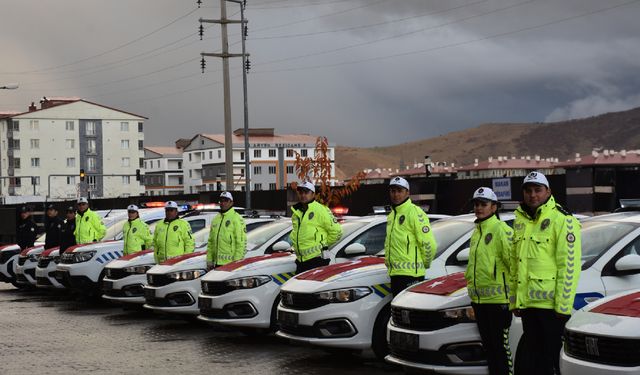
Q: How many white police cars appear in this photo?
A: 10